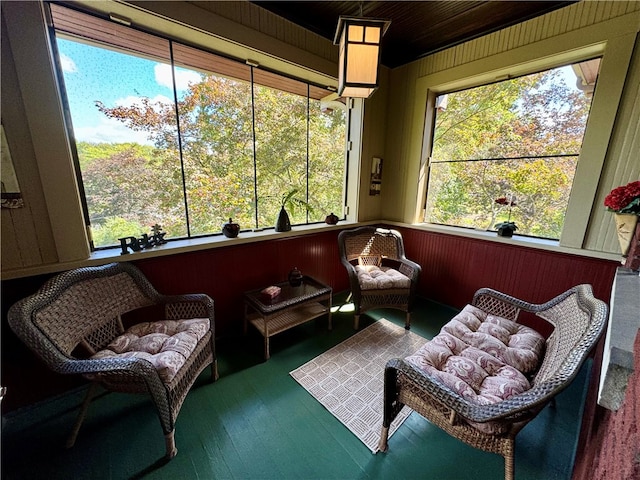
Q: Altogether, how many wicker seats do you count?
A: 3